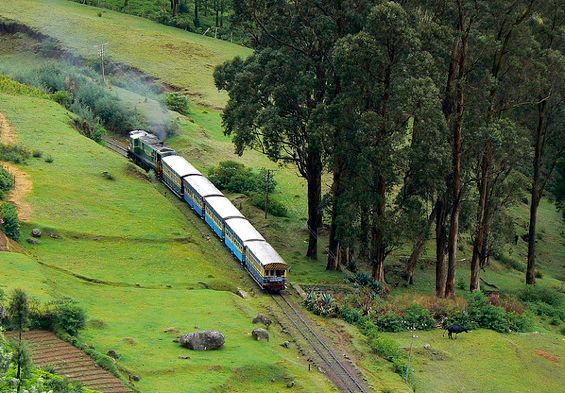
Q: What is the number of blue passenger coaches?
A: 5